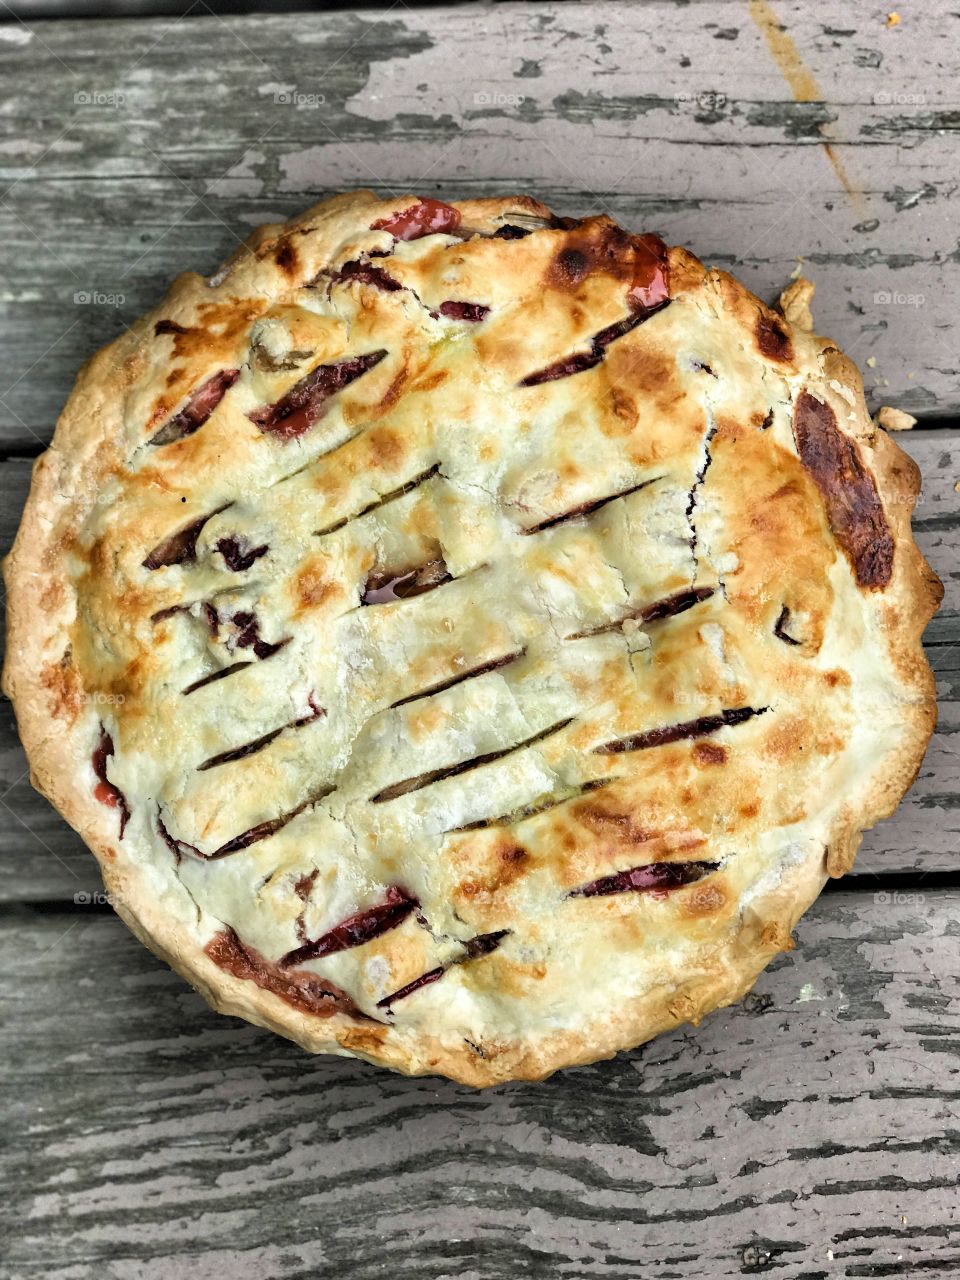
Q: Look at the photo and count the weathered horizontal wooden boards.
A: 3